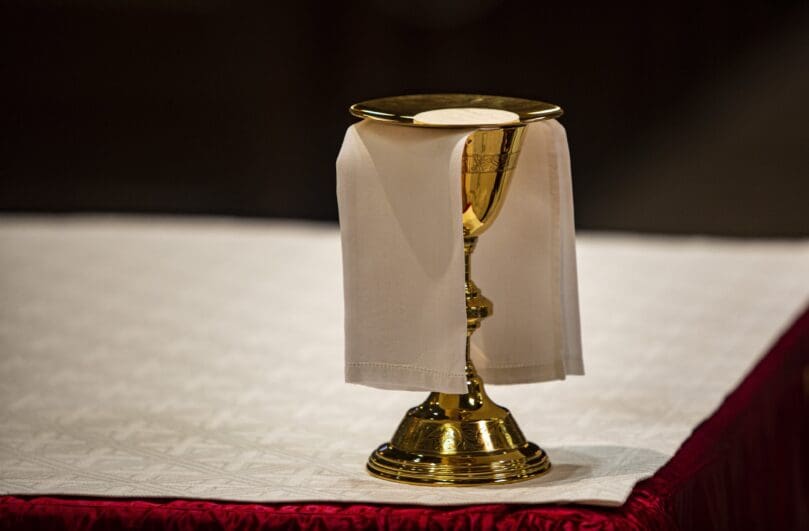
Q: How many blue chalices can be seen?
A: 0